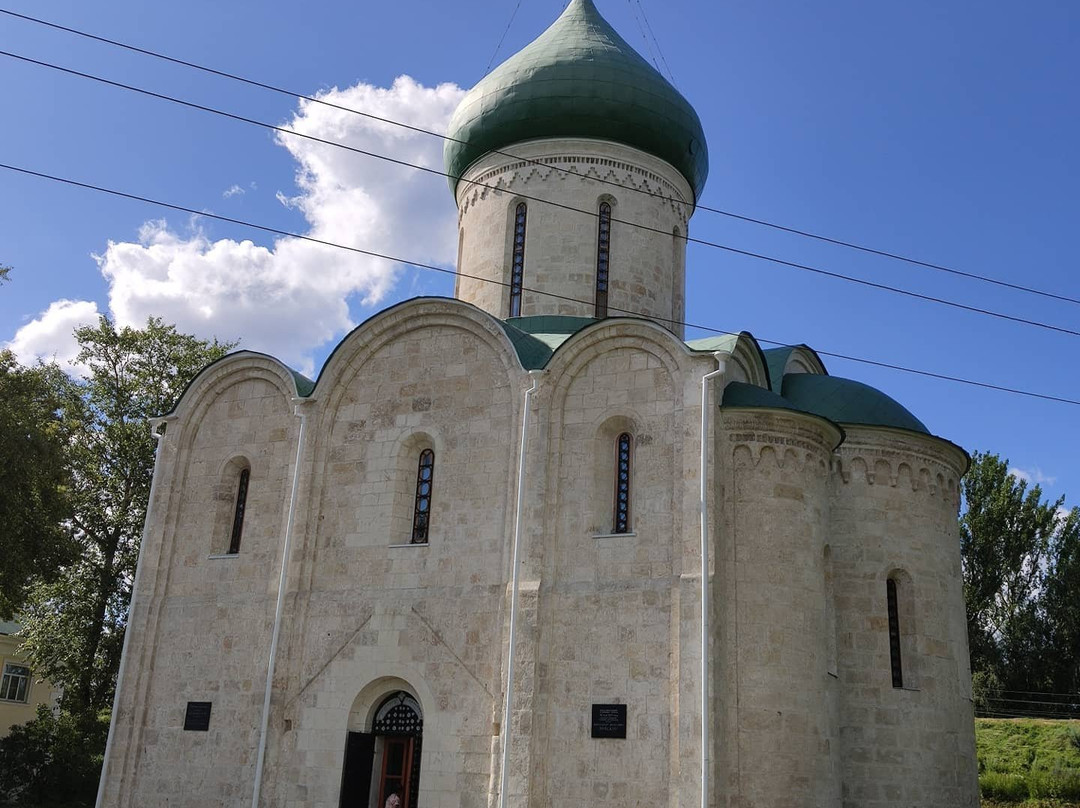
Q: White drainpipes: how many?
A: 4